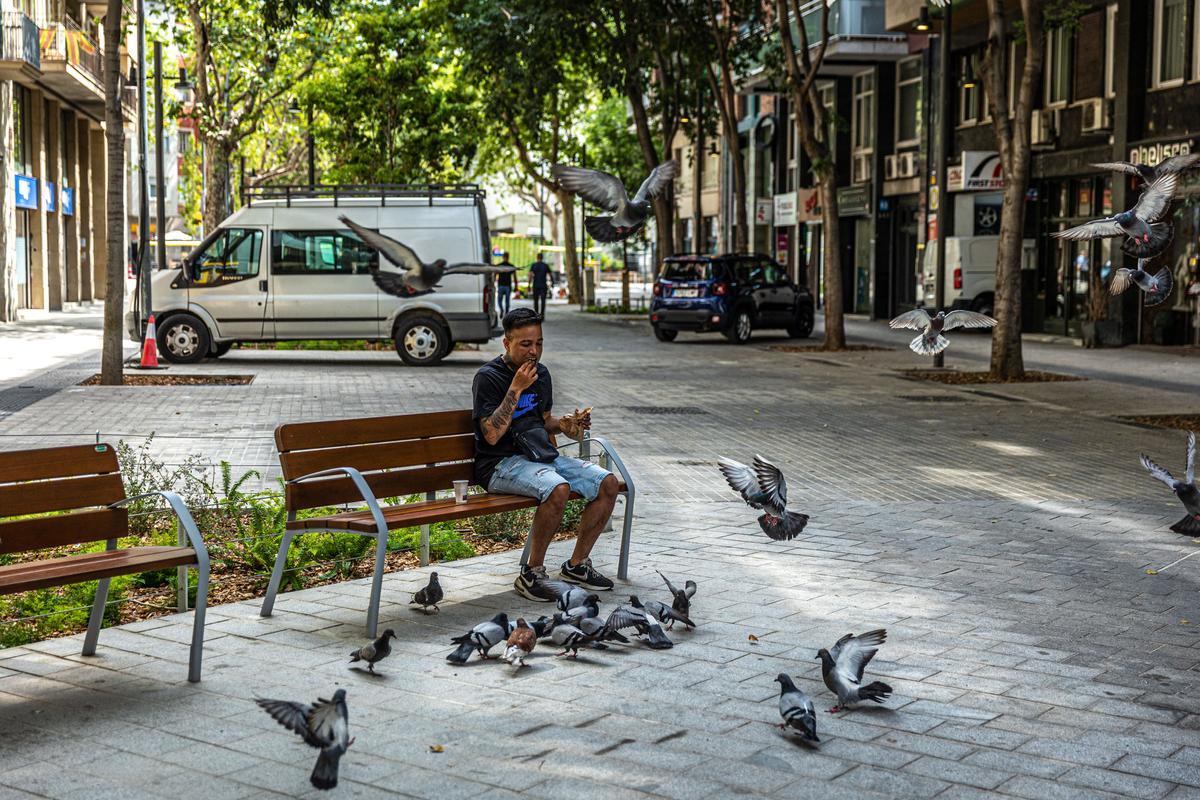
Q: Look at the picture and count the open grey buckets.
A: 0